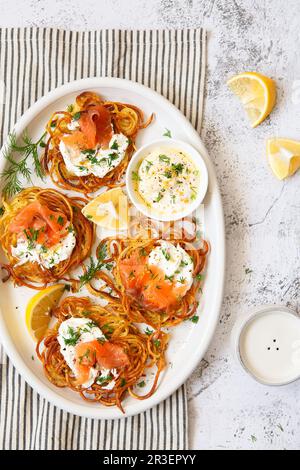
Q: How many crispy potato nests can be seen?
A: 4